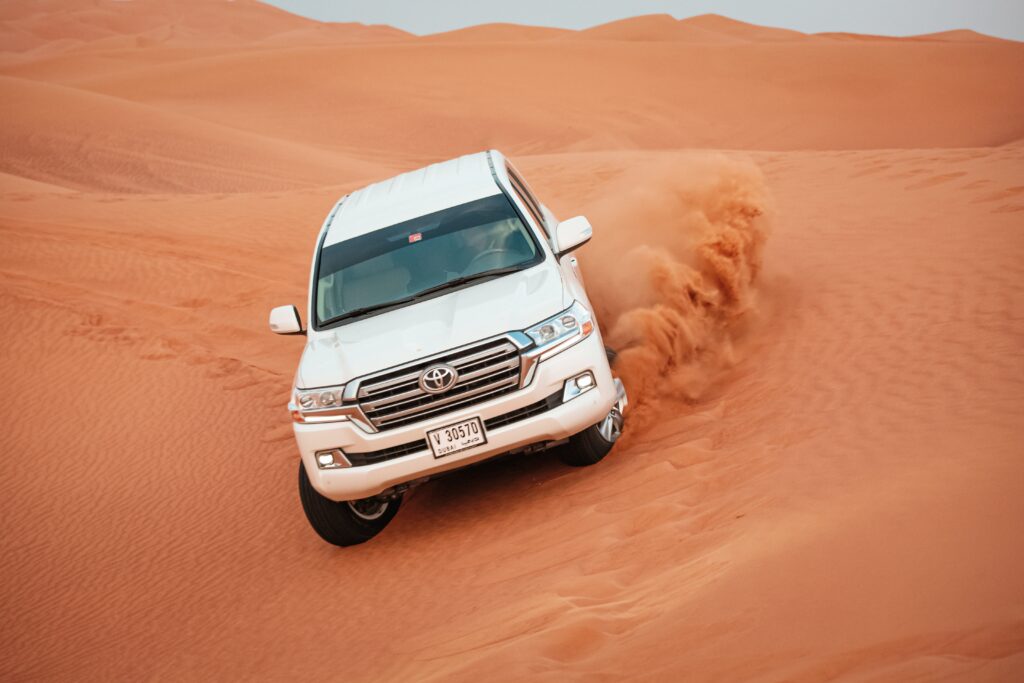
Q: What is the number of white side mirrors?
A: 2